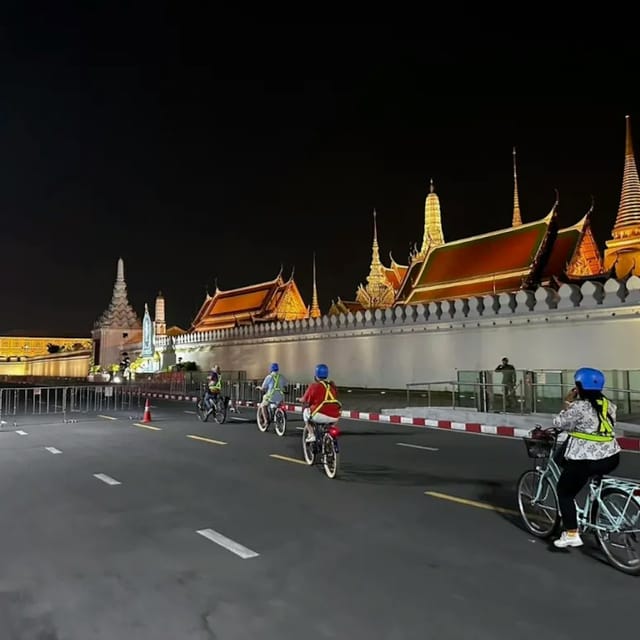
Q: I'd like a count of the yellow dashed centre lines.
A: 5